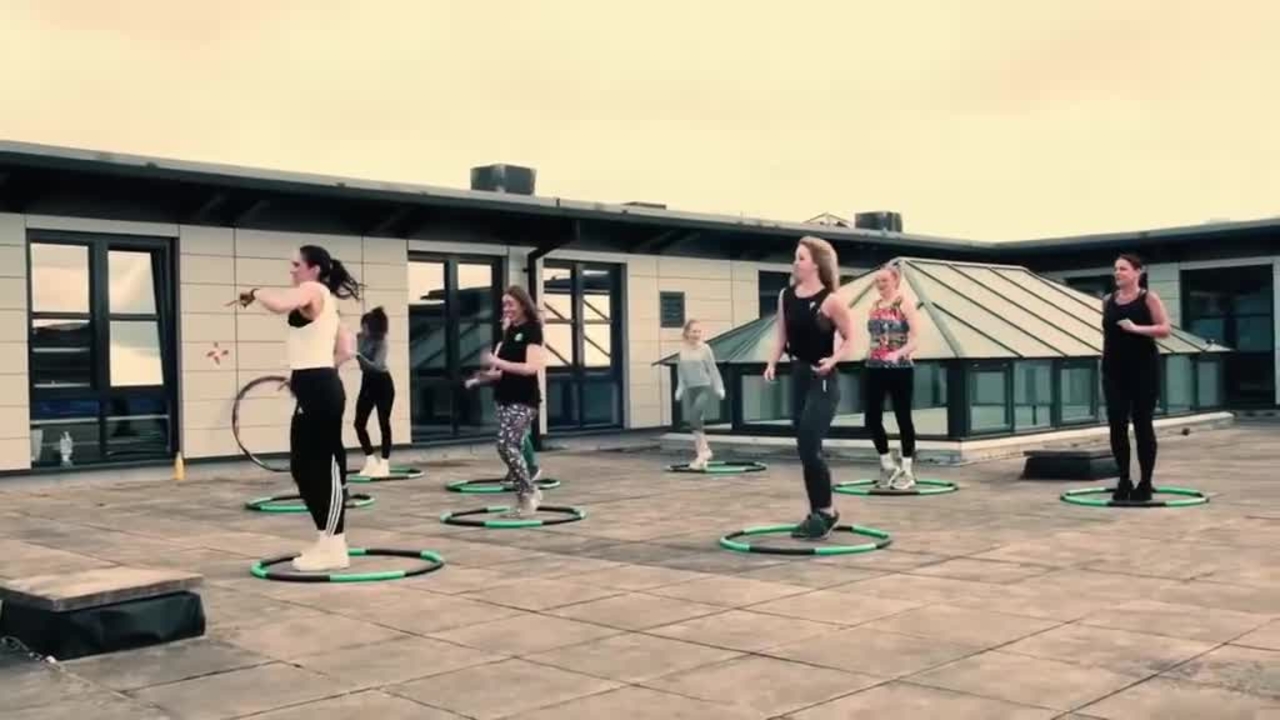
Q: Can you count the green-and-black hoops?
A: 9